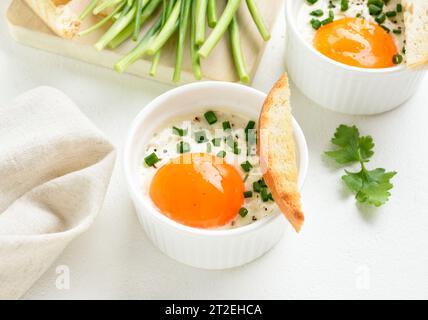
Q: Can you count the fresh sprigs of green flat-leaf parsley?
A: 1